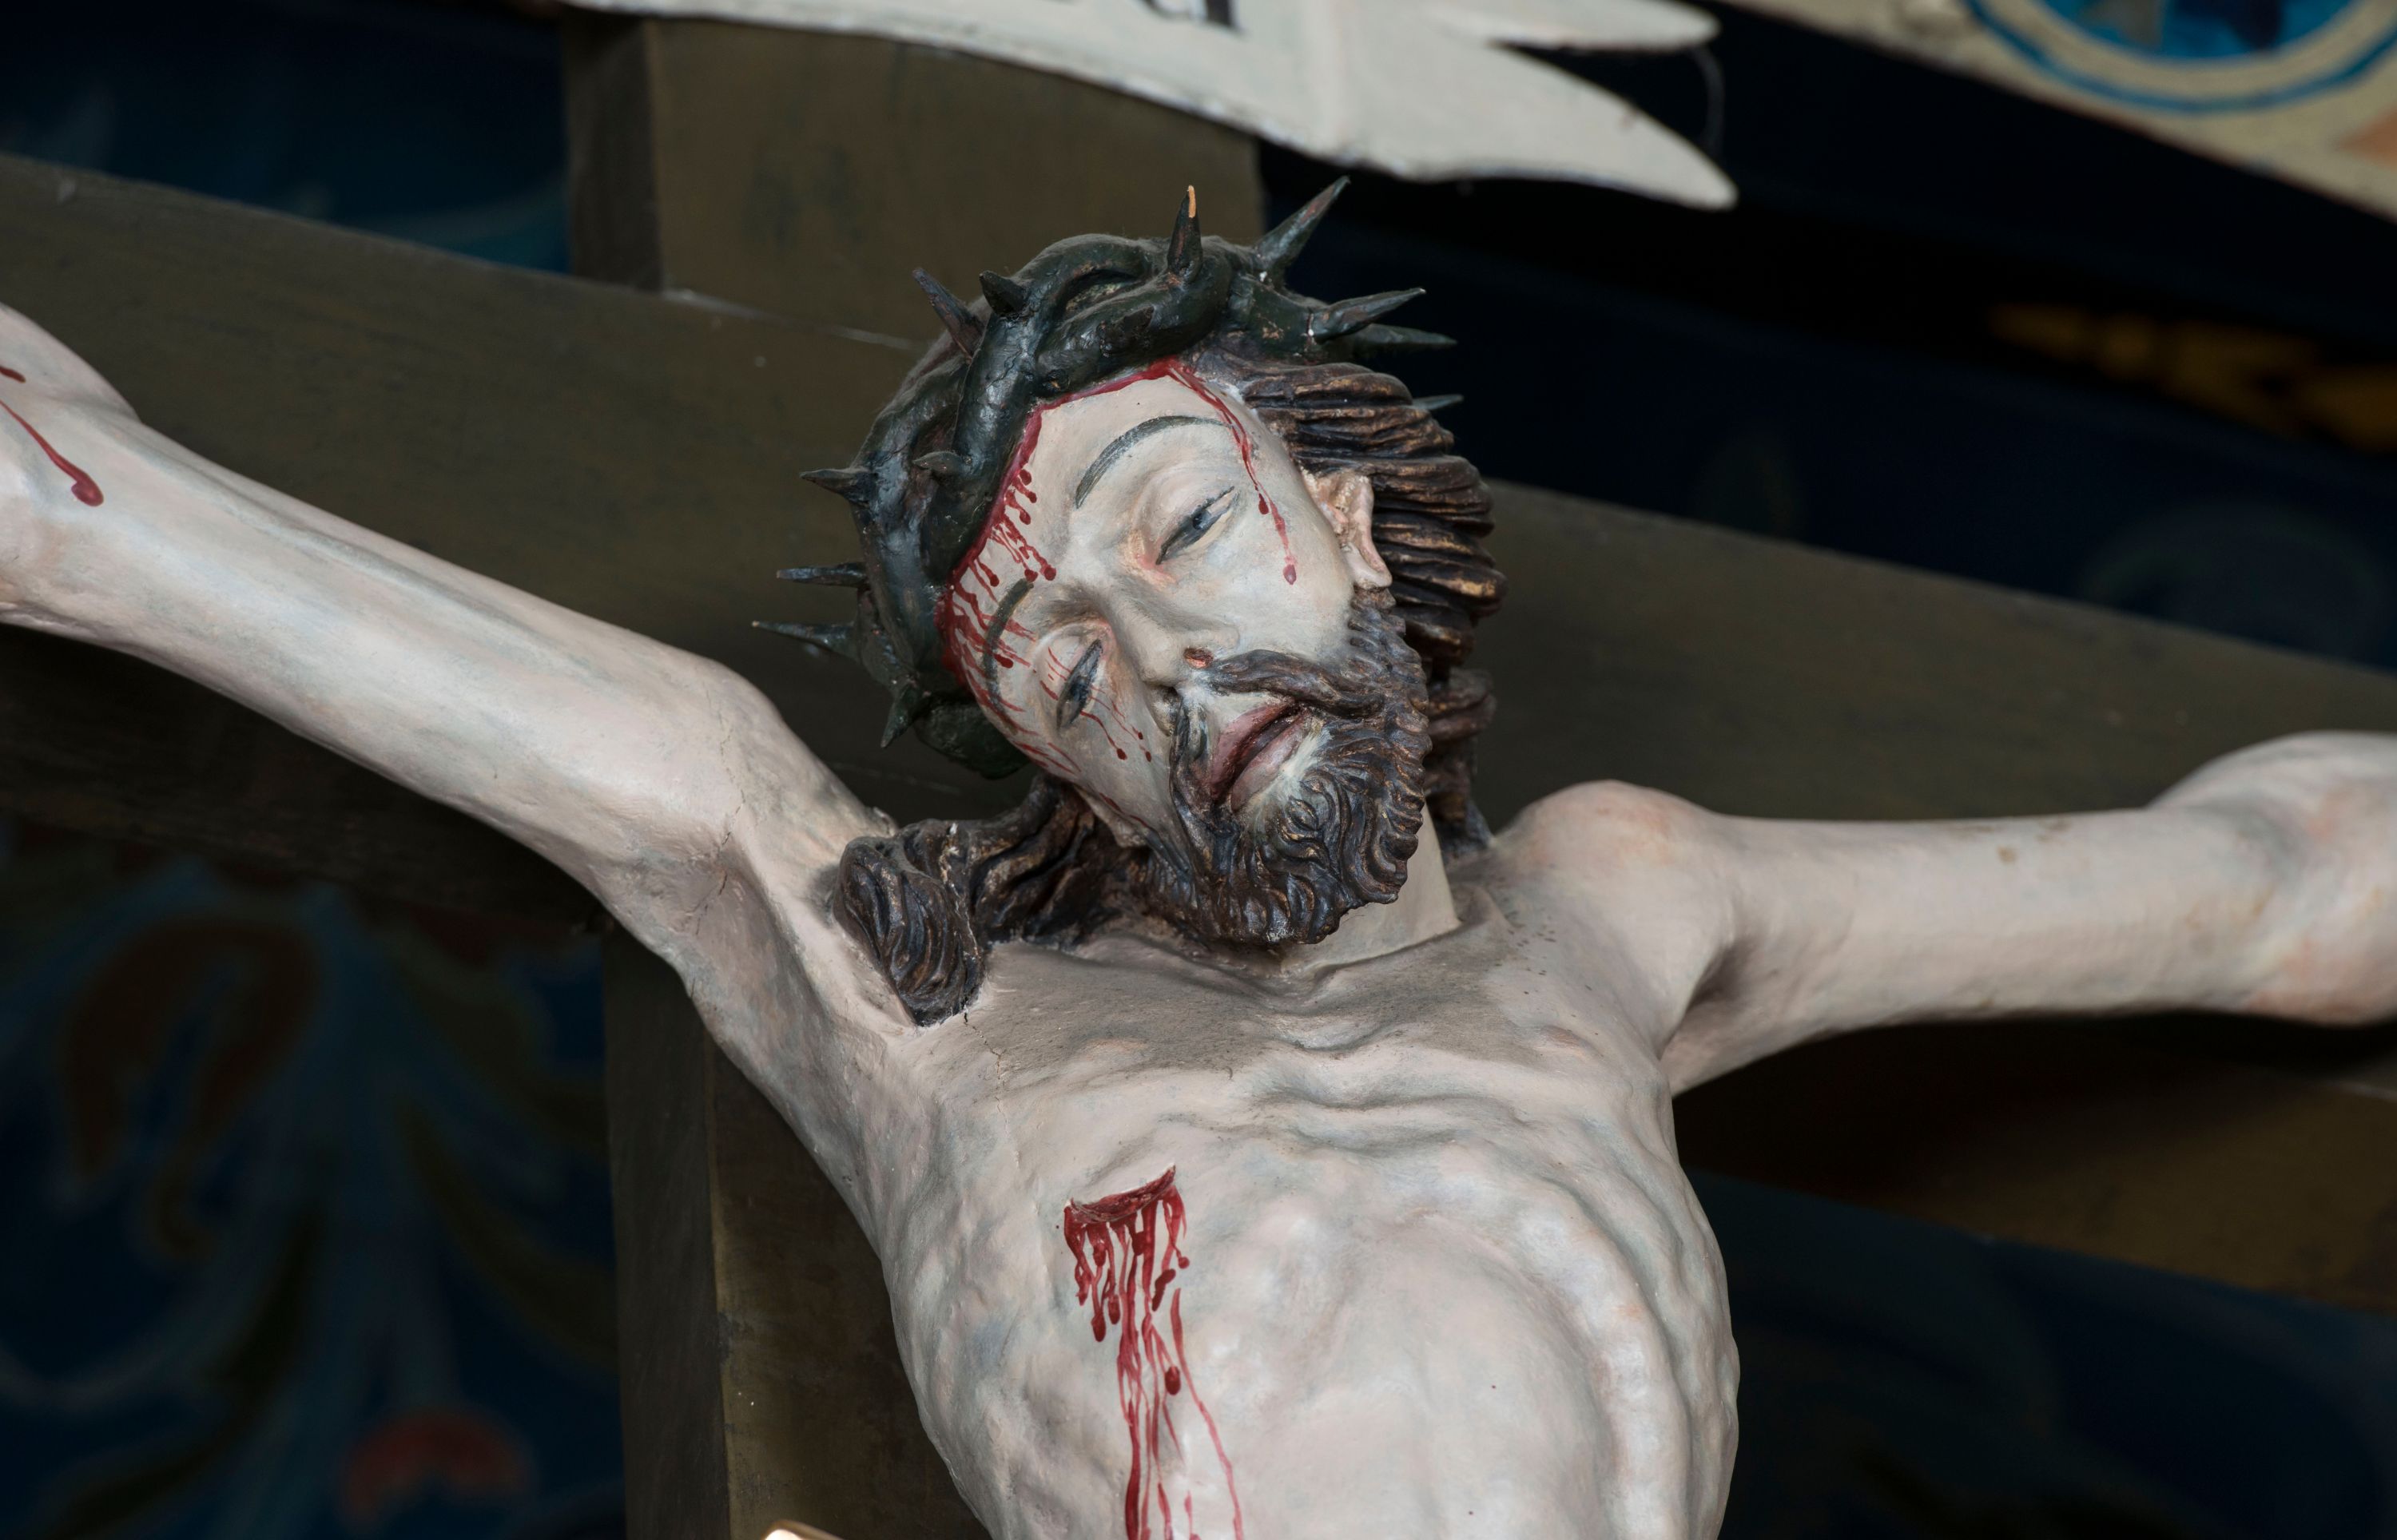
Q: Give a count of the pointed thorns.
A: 12